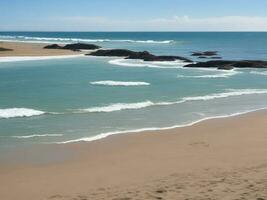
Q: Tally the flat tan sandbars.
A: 1